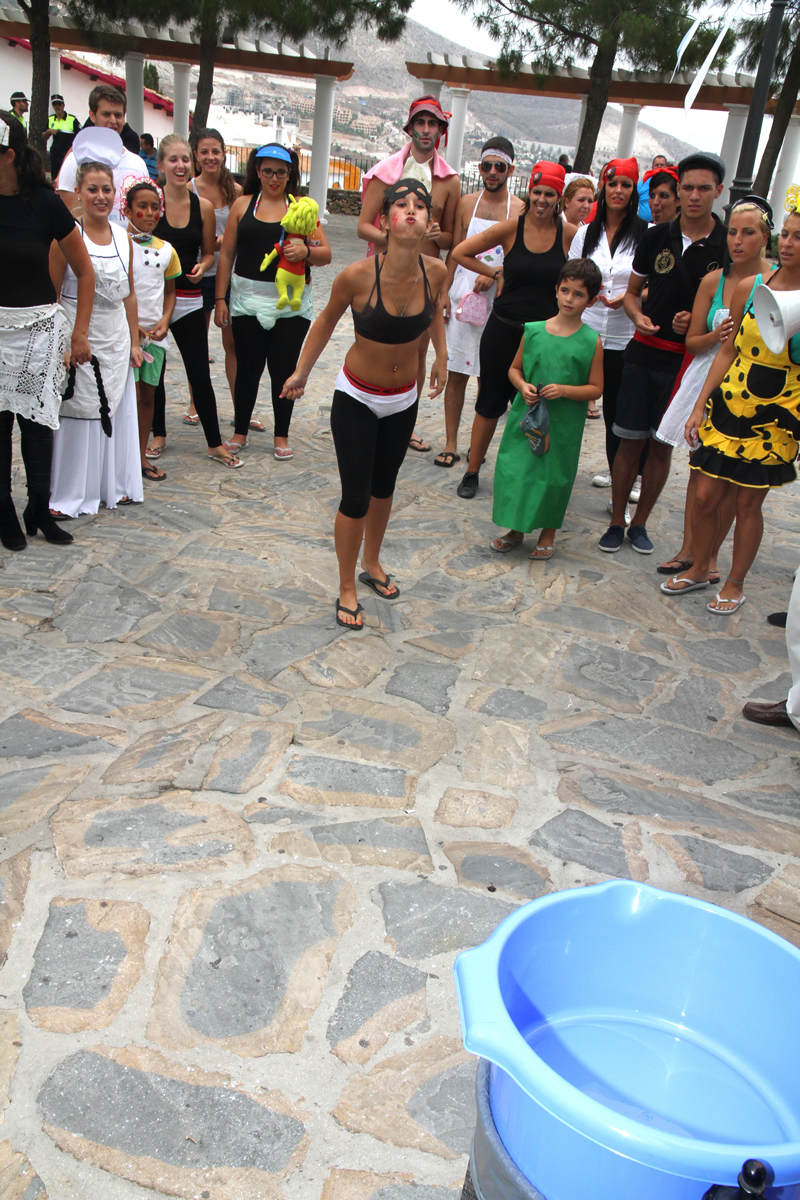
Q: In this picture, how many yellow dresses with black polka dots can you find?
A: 1